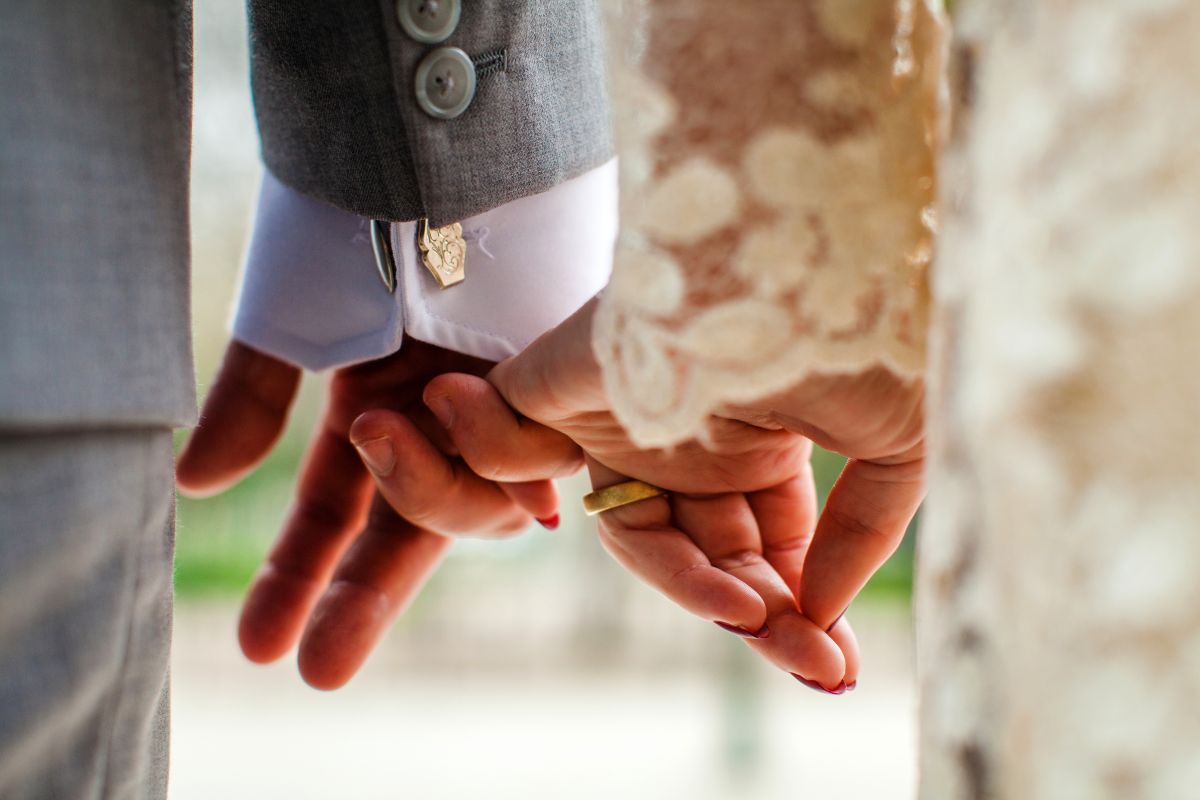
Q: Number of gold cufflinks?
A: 1